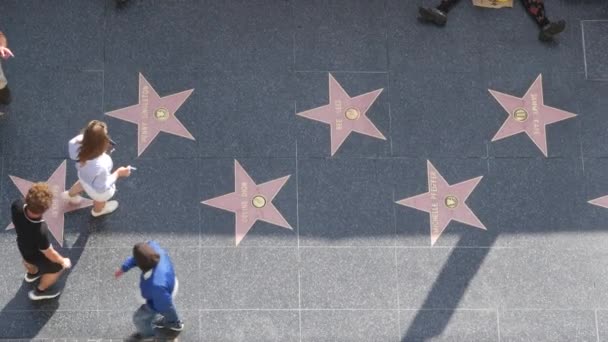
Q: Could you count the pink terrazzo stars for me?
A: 7